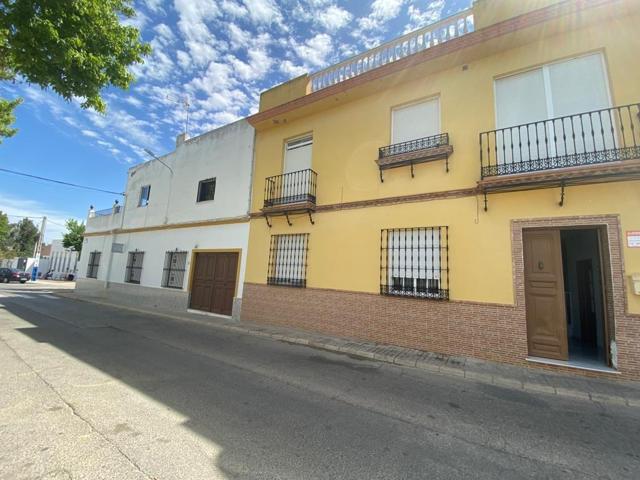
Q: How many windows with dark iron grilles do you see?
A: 5